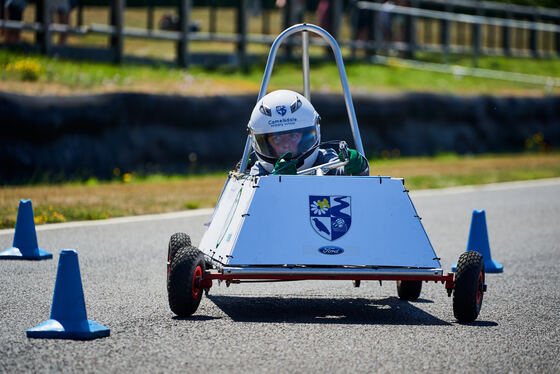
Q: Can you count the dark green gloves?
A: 2